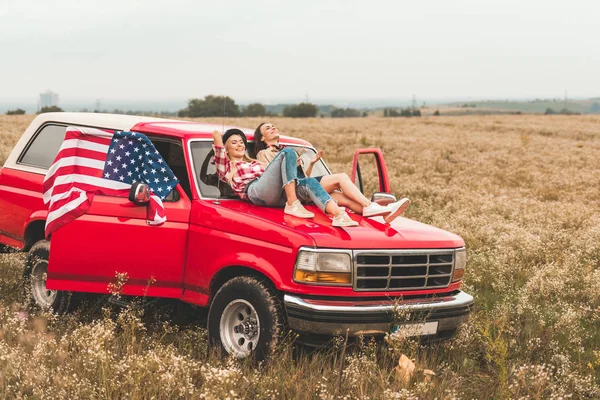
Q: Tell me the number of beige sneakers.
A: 2